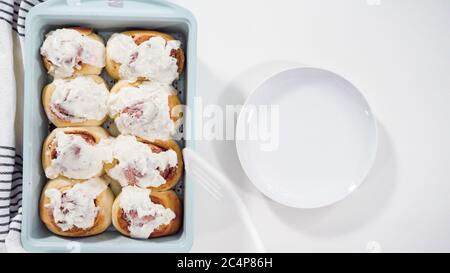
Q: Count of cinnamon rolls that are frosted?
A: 8